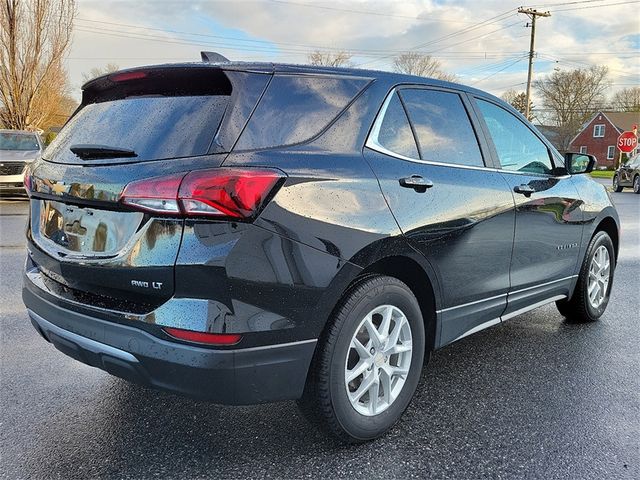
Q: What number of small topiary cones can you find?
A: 0